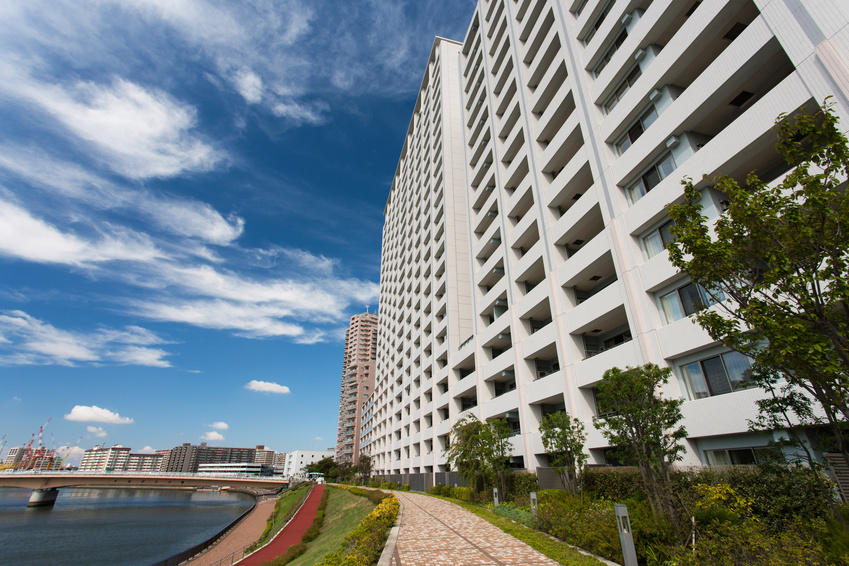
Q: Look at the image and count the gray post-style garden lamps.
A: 3